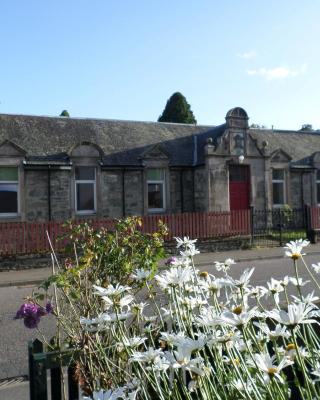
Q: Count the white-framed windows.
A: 5